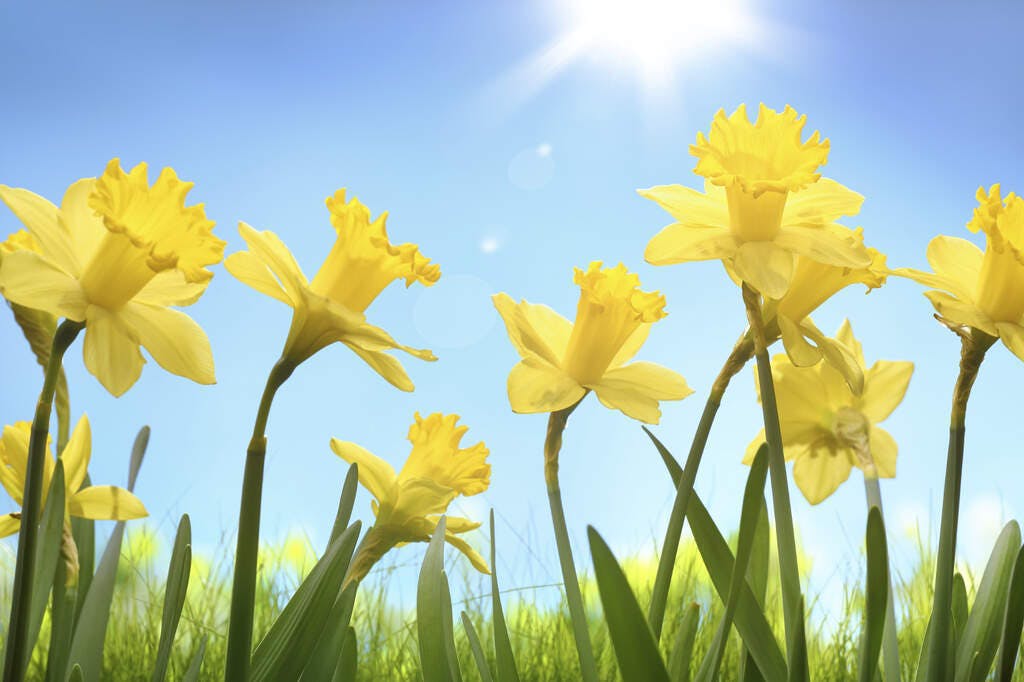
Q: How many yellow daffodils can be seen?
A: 10